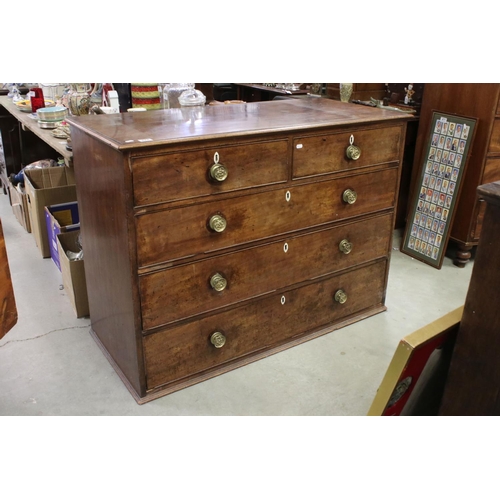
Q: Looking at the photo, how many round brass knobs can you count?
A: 8